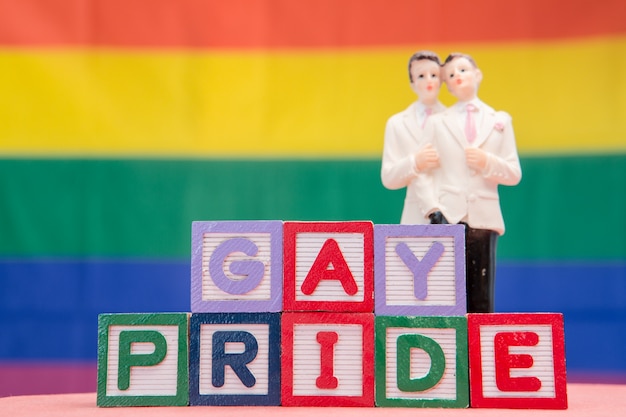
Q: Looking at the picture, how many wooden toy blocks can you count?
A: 8